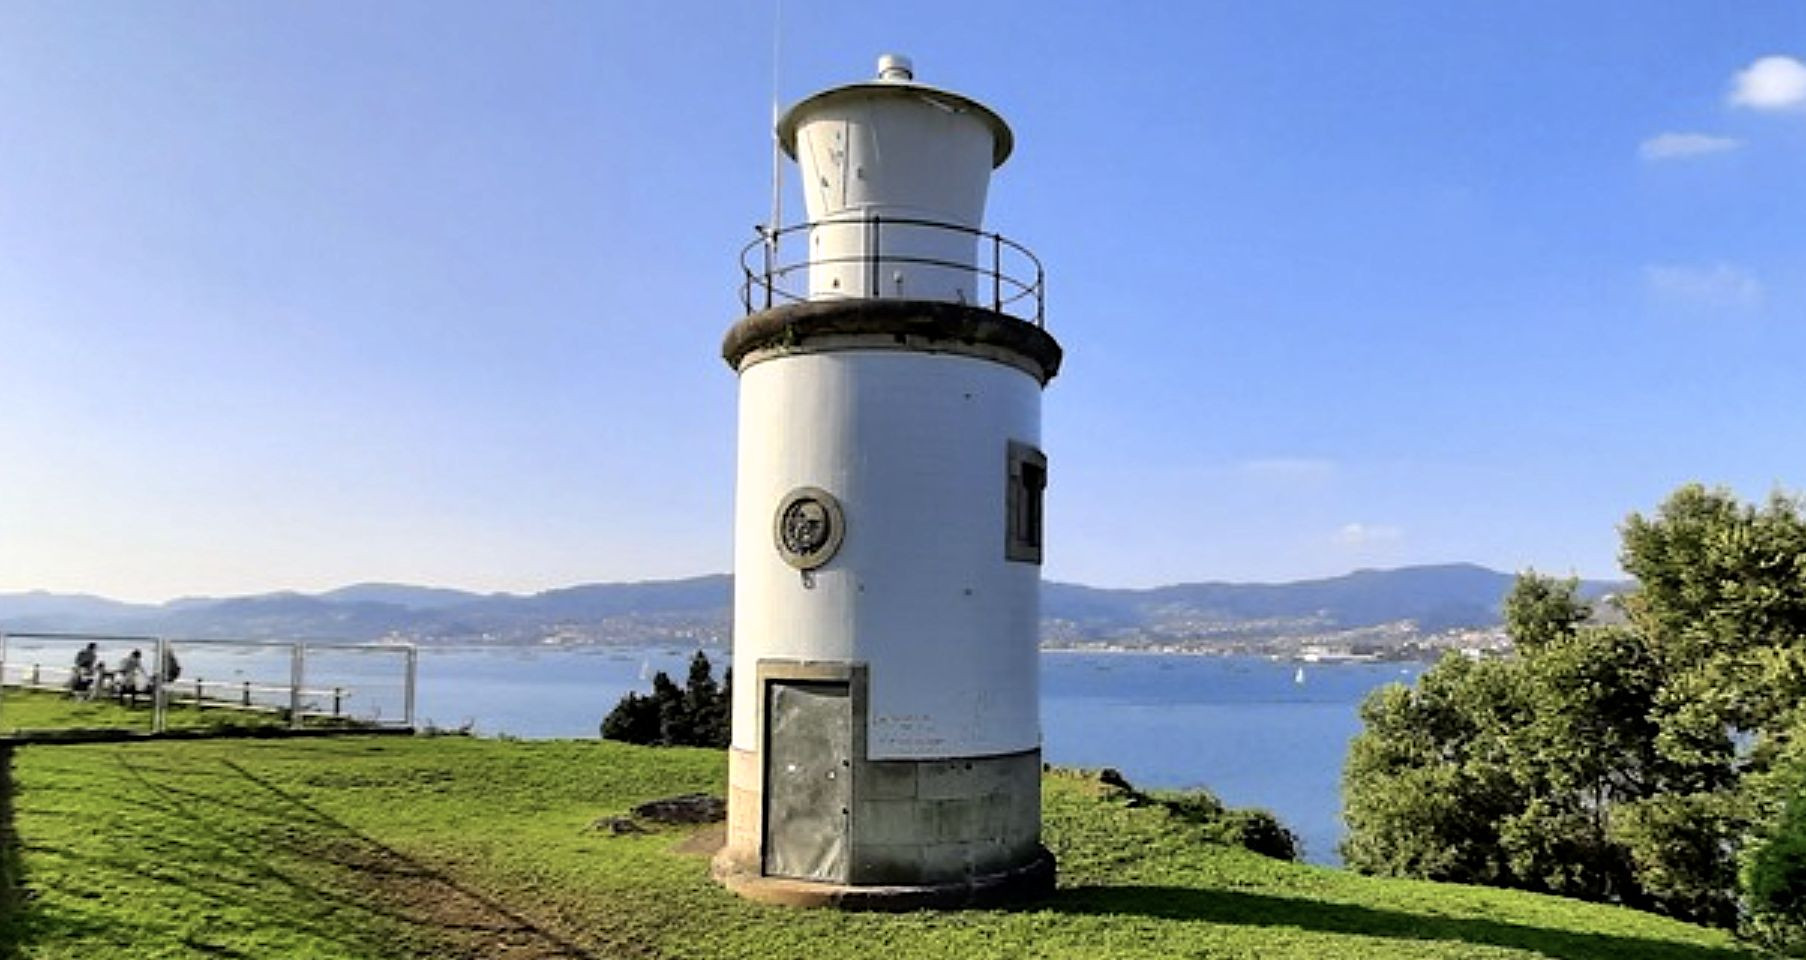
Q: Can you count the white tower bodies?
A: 1